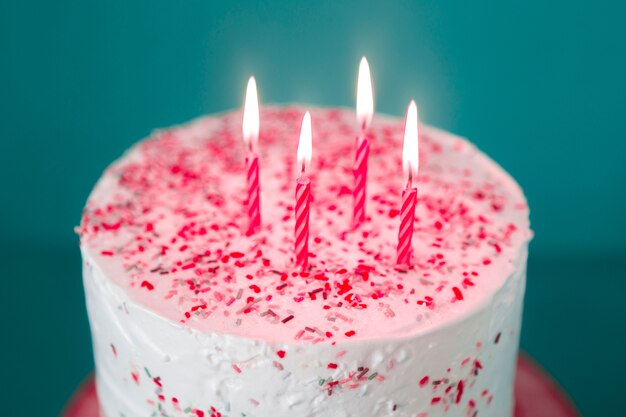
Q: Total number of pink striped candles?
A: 4